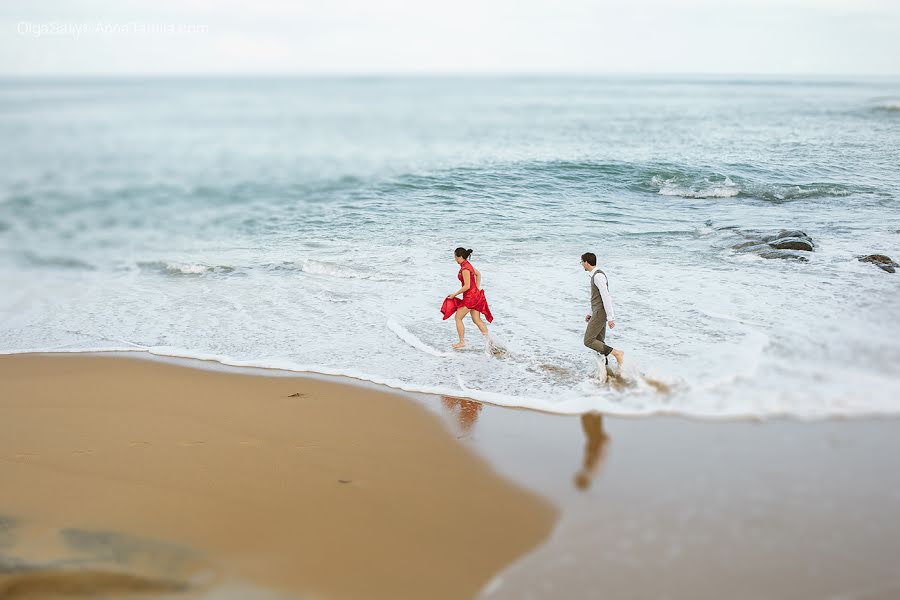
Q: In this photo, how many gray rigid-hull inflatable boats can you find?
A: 0